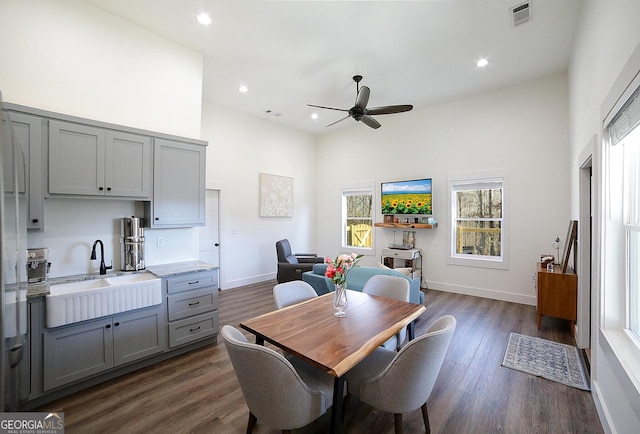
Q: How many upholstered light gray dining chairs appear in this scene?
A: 4